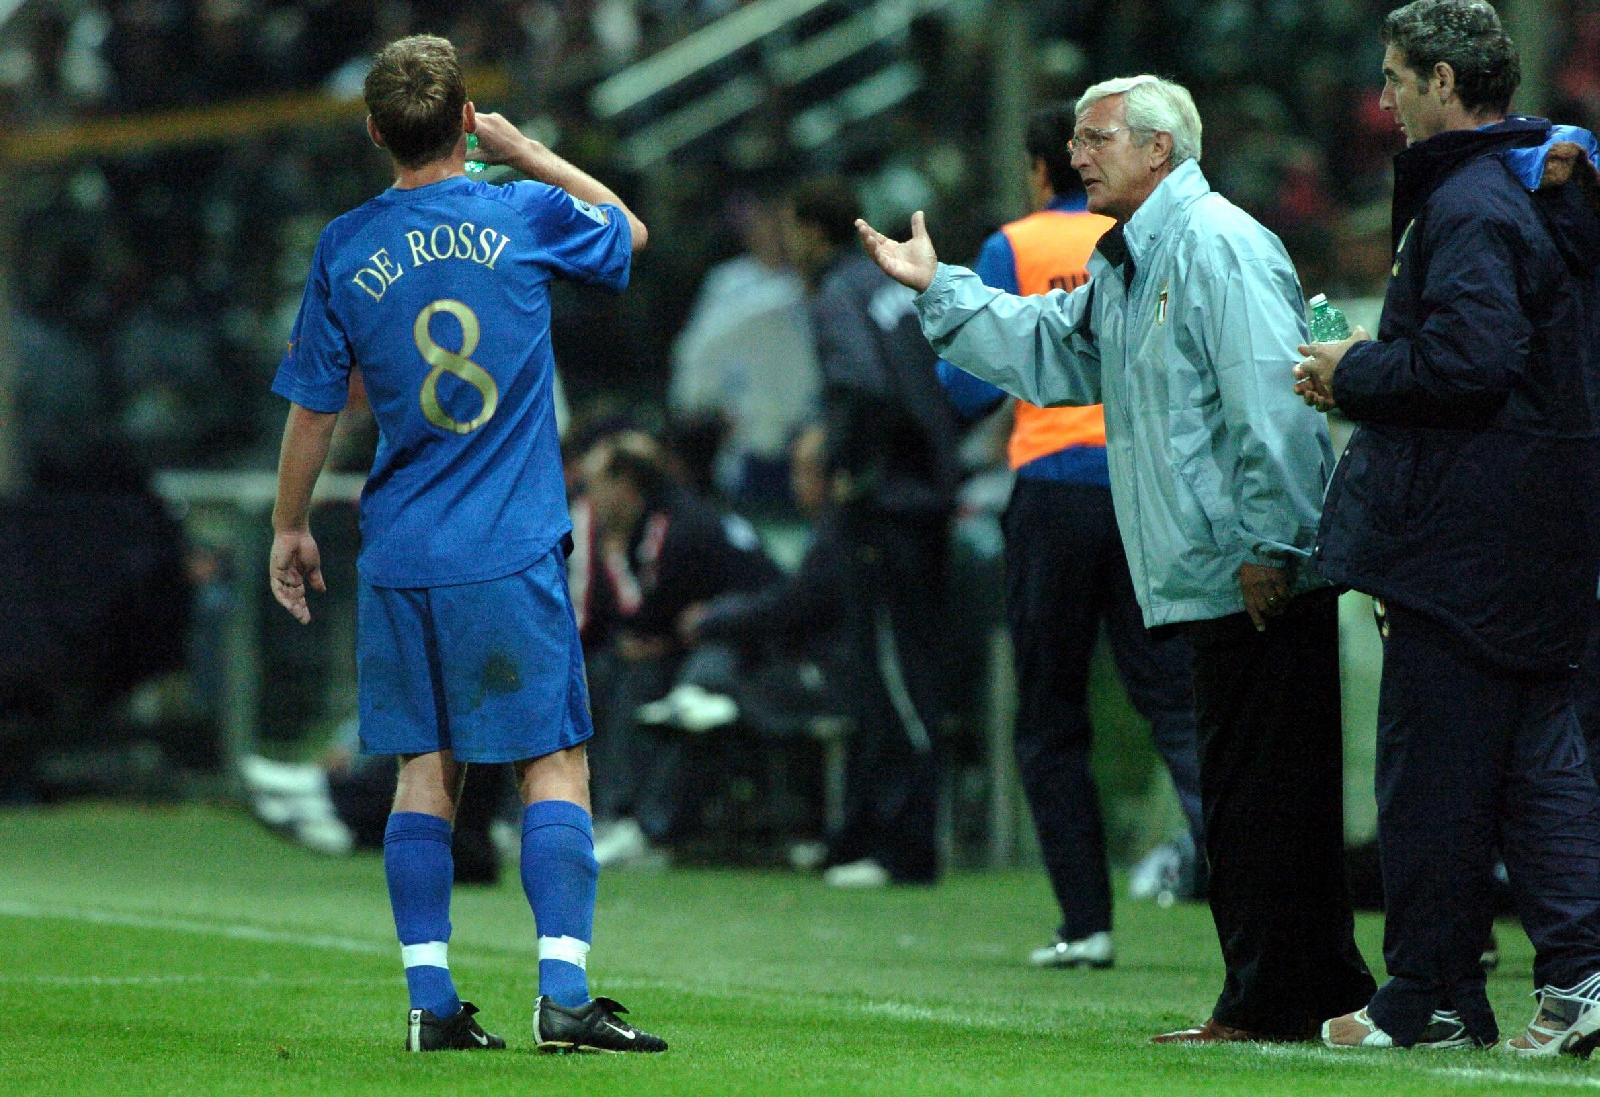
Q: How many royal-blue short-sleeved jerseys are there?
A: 1